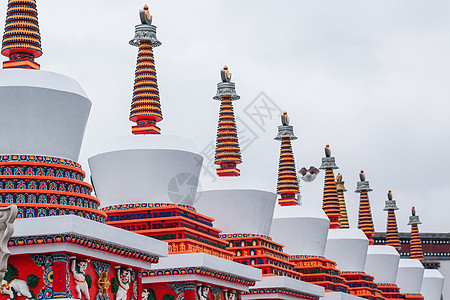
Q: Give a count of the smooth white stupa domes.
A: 8